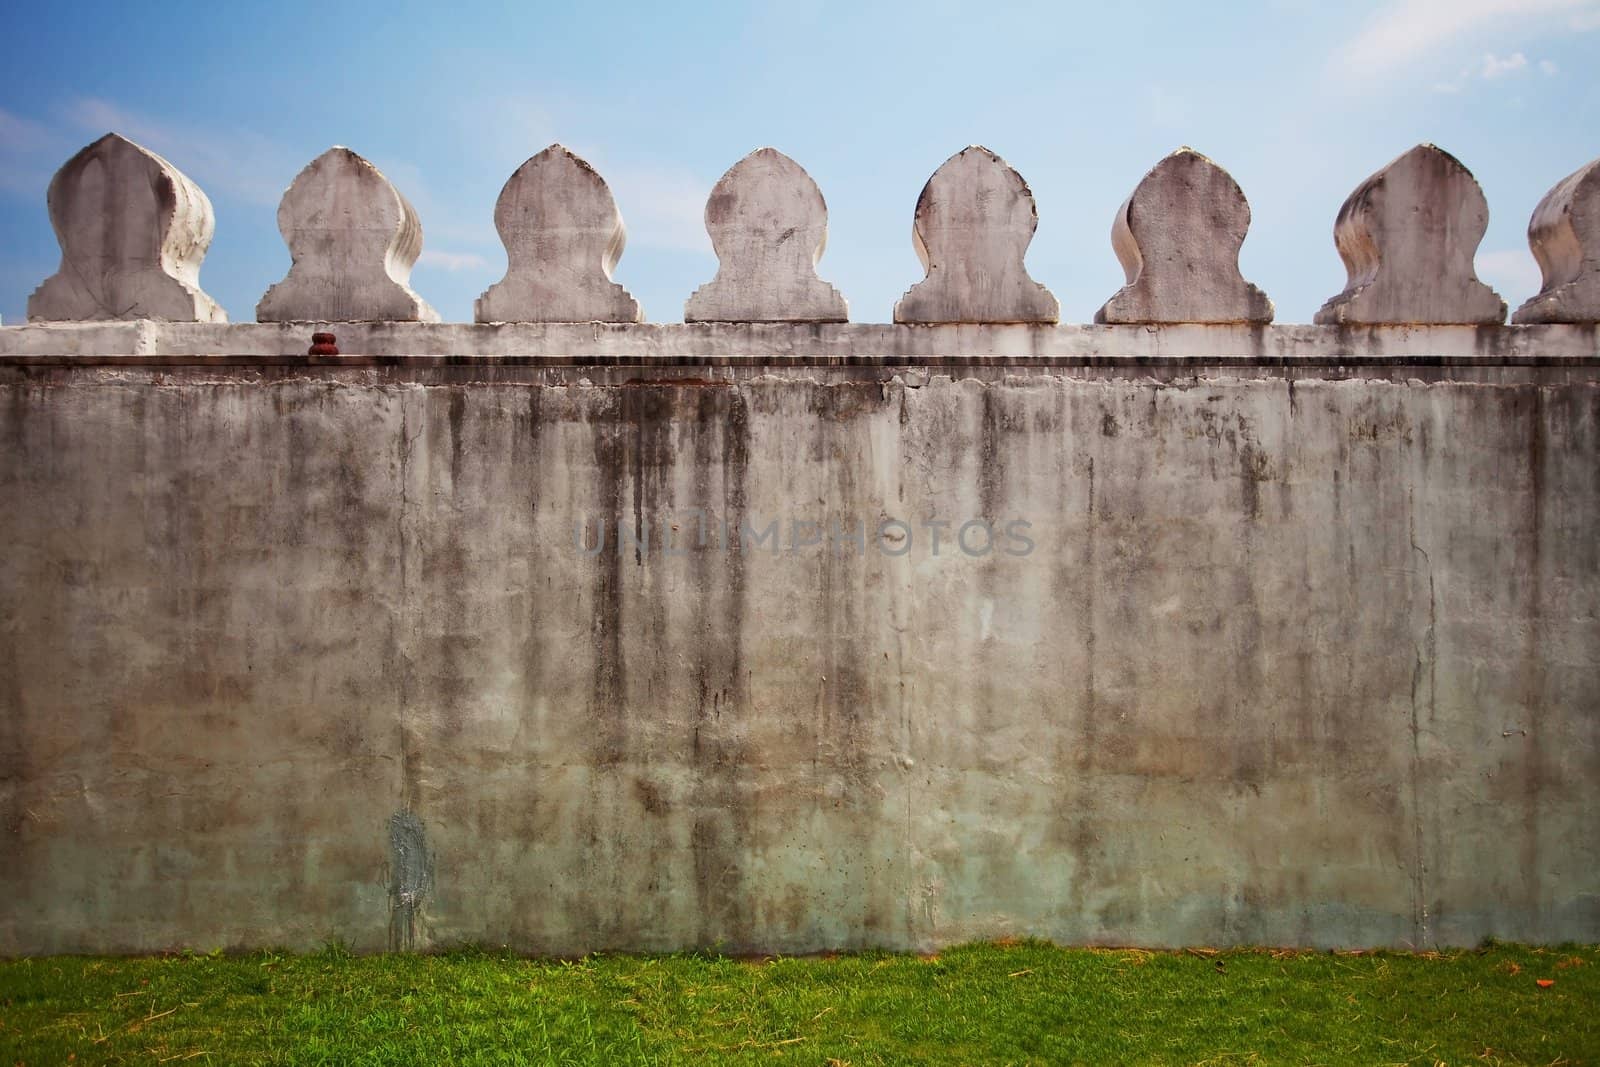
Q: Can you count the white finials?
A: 8